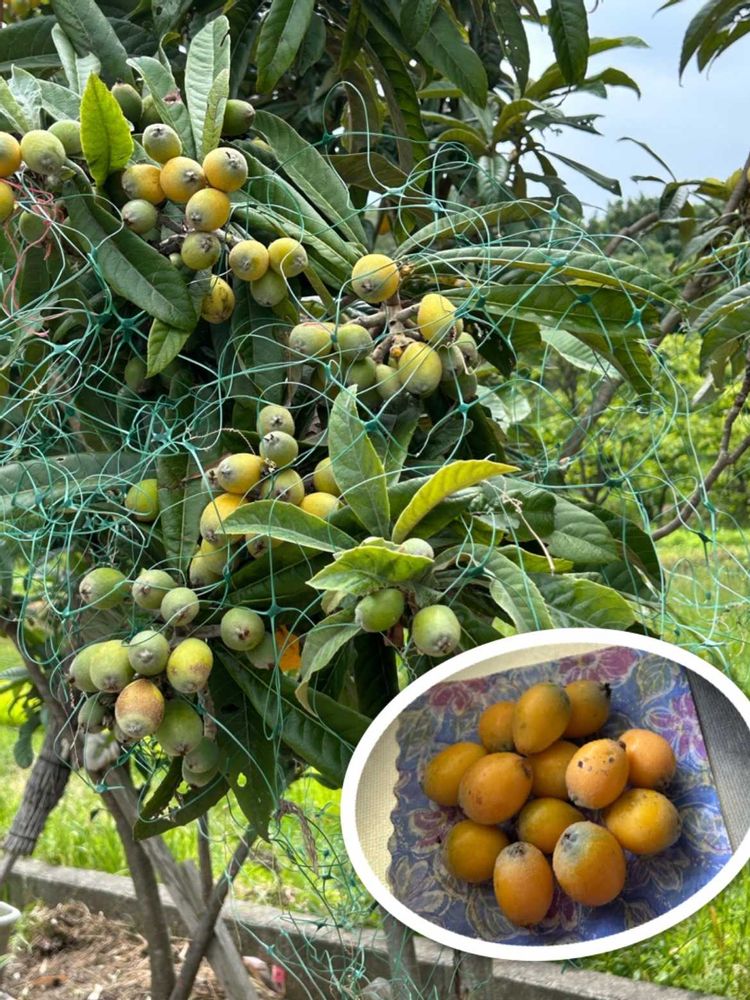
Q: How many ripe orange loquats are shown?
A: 13